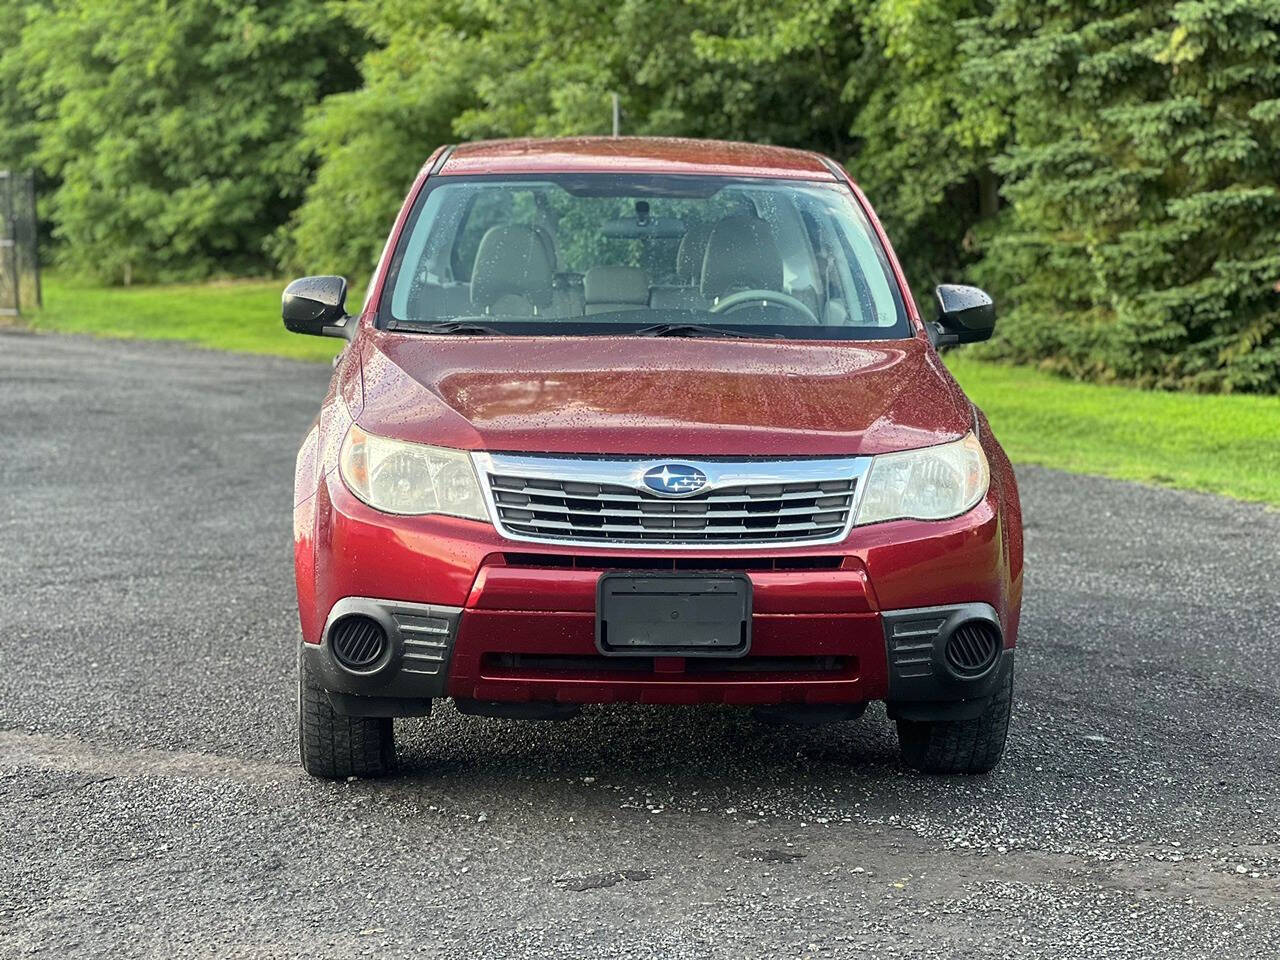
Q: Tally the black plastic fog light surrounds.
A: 2